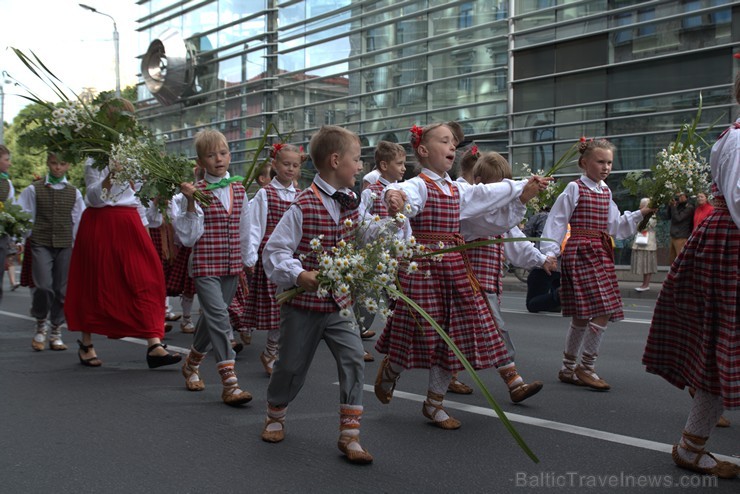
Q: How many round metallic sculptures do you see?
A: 1